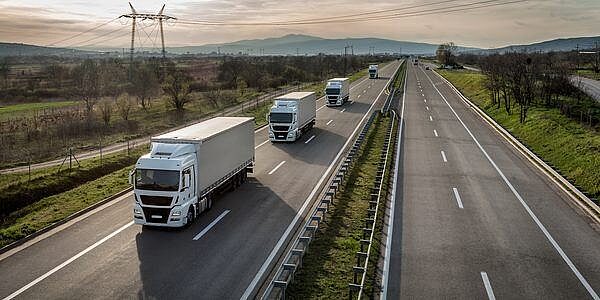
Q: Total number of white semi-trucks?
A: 4